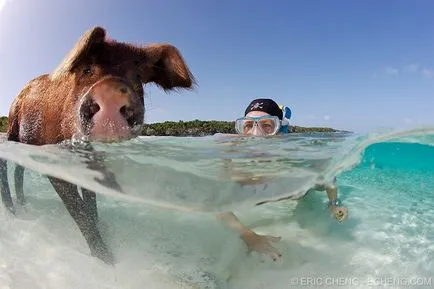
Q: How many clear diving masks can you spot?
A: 1